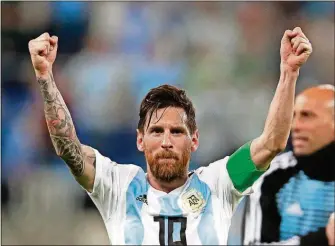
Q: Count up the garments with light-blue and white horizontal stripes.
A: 0